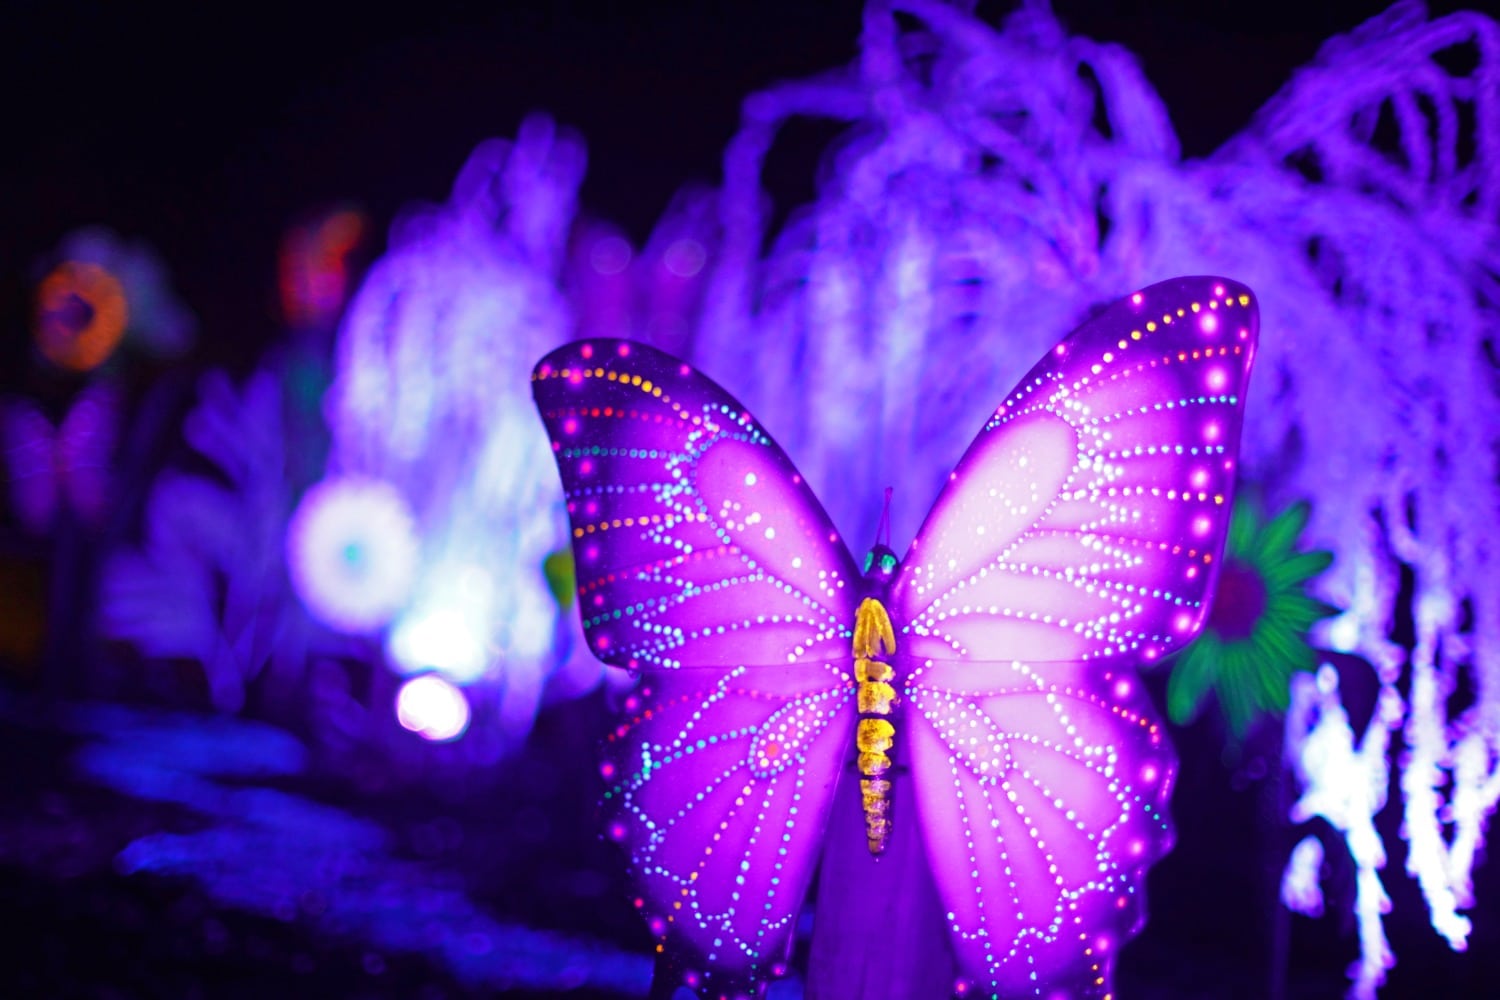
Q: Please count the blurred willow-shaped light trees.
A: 3